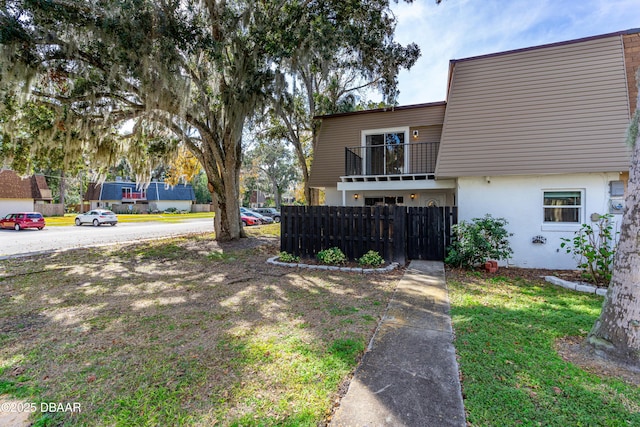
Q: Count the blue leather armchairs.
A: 0